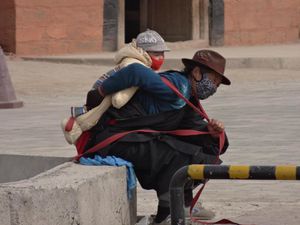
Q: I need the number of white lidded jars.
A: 0